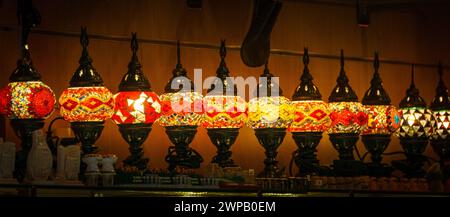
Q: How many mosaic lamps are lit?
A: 11